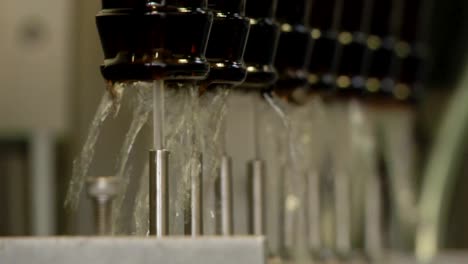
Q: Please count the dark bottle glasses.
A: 8